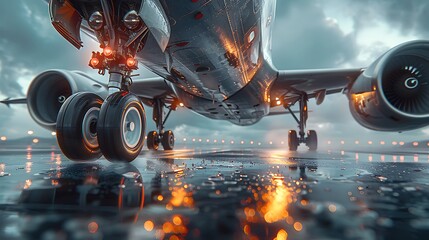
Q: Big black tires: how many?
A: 2